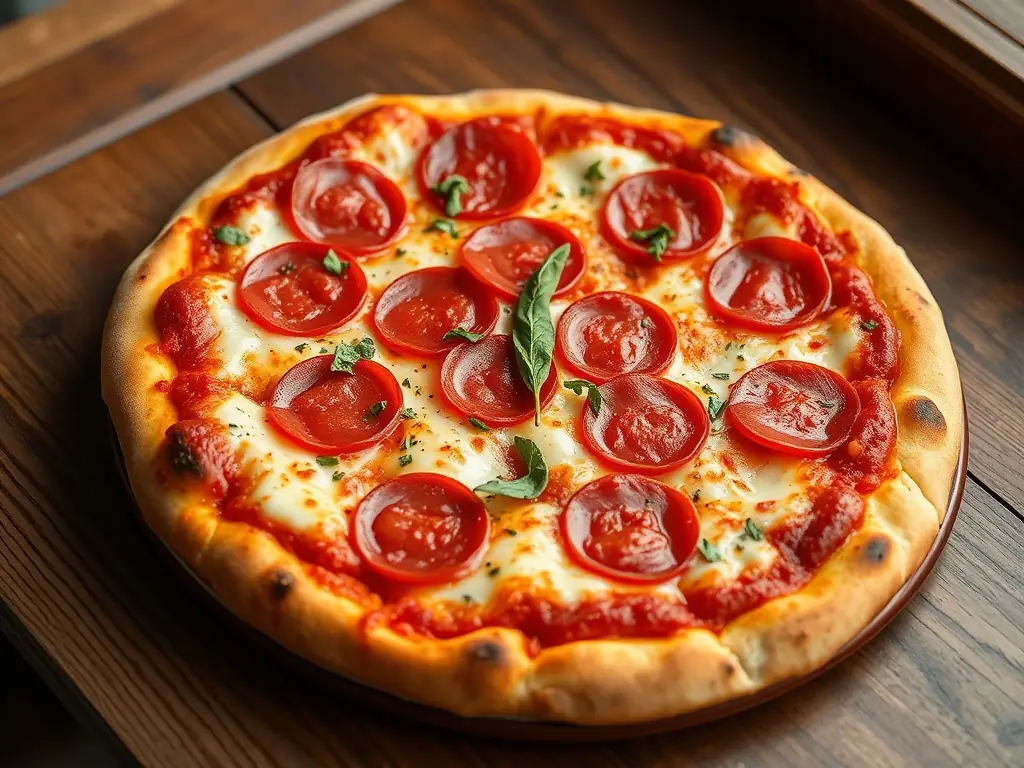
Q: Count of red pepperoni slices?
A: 14